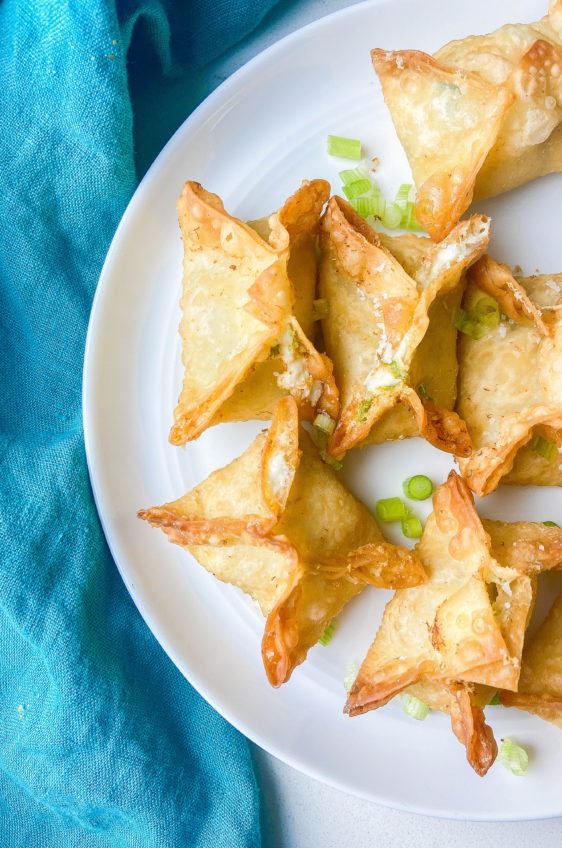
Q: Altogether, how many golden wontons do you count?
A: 7